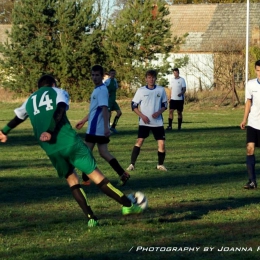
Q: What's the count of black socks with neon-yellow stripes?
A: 2